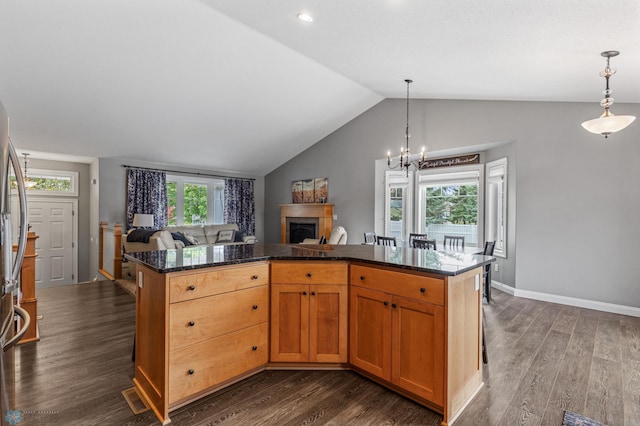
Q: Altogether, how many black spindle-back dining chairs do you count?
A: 6